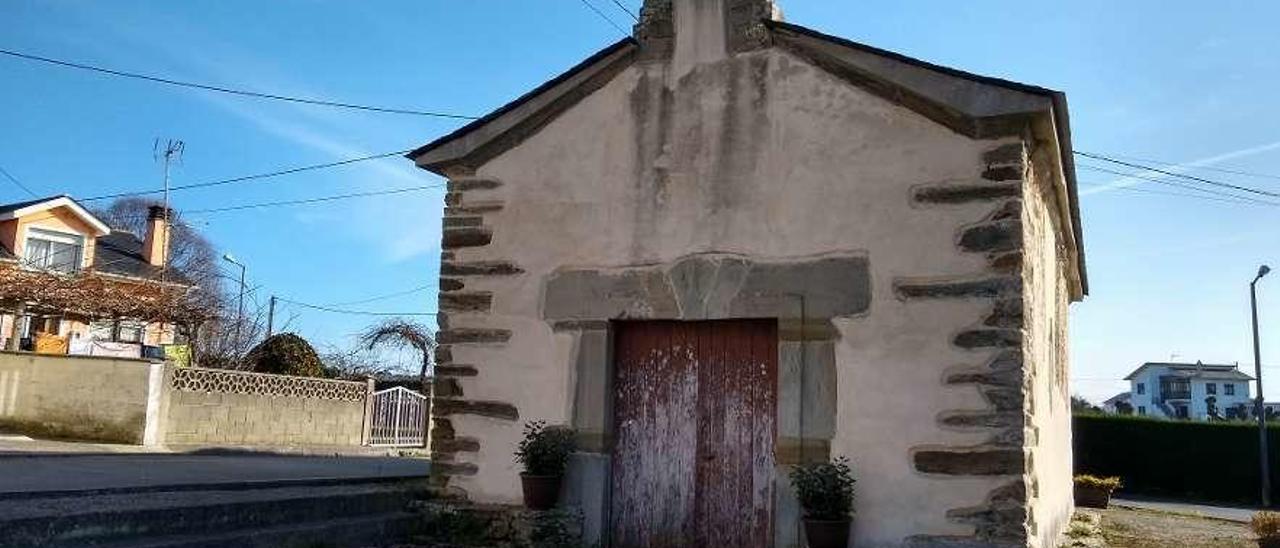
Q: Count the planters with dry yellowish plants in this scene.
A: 2